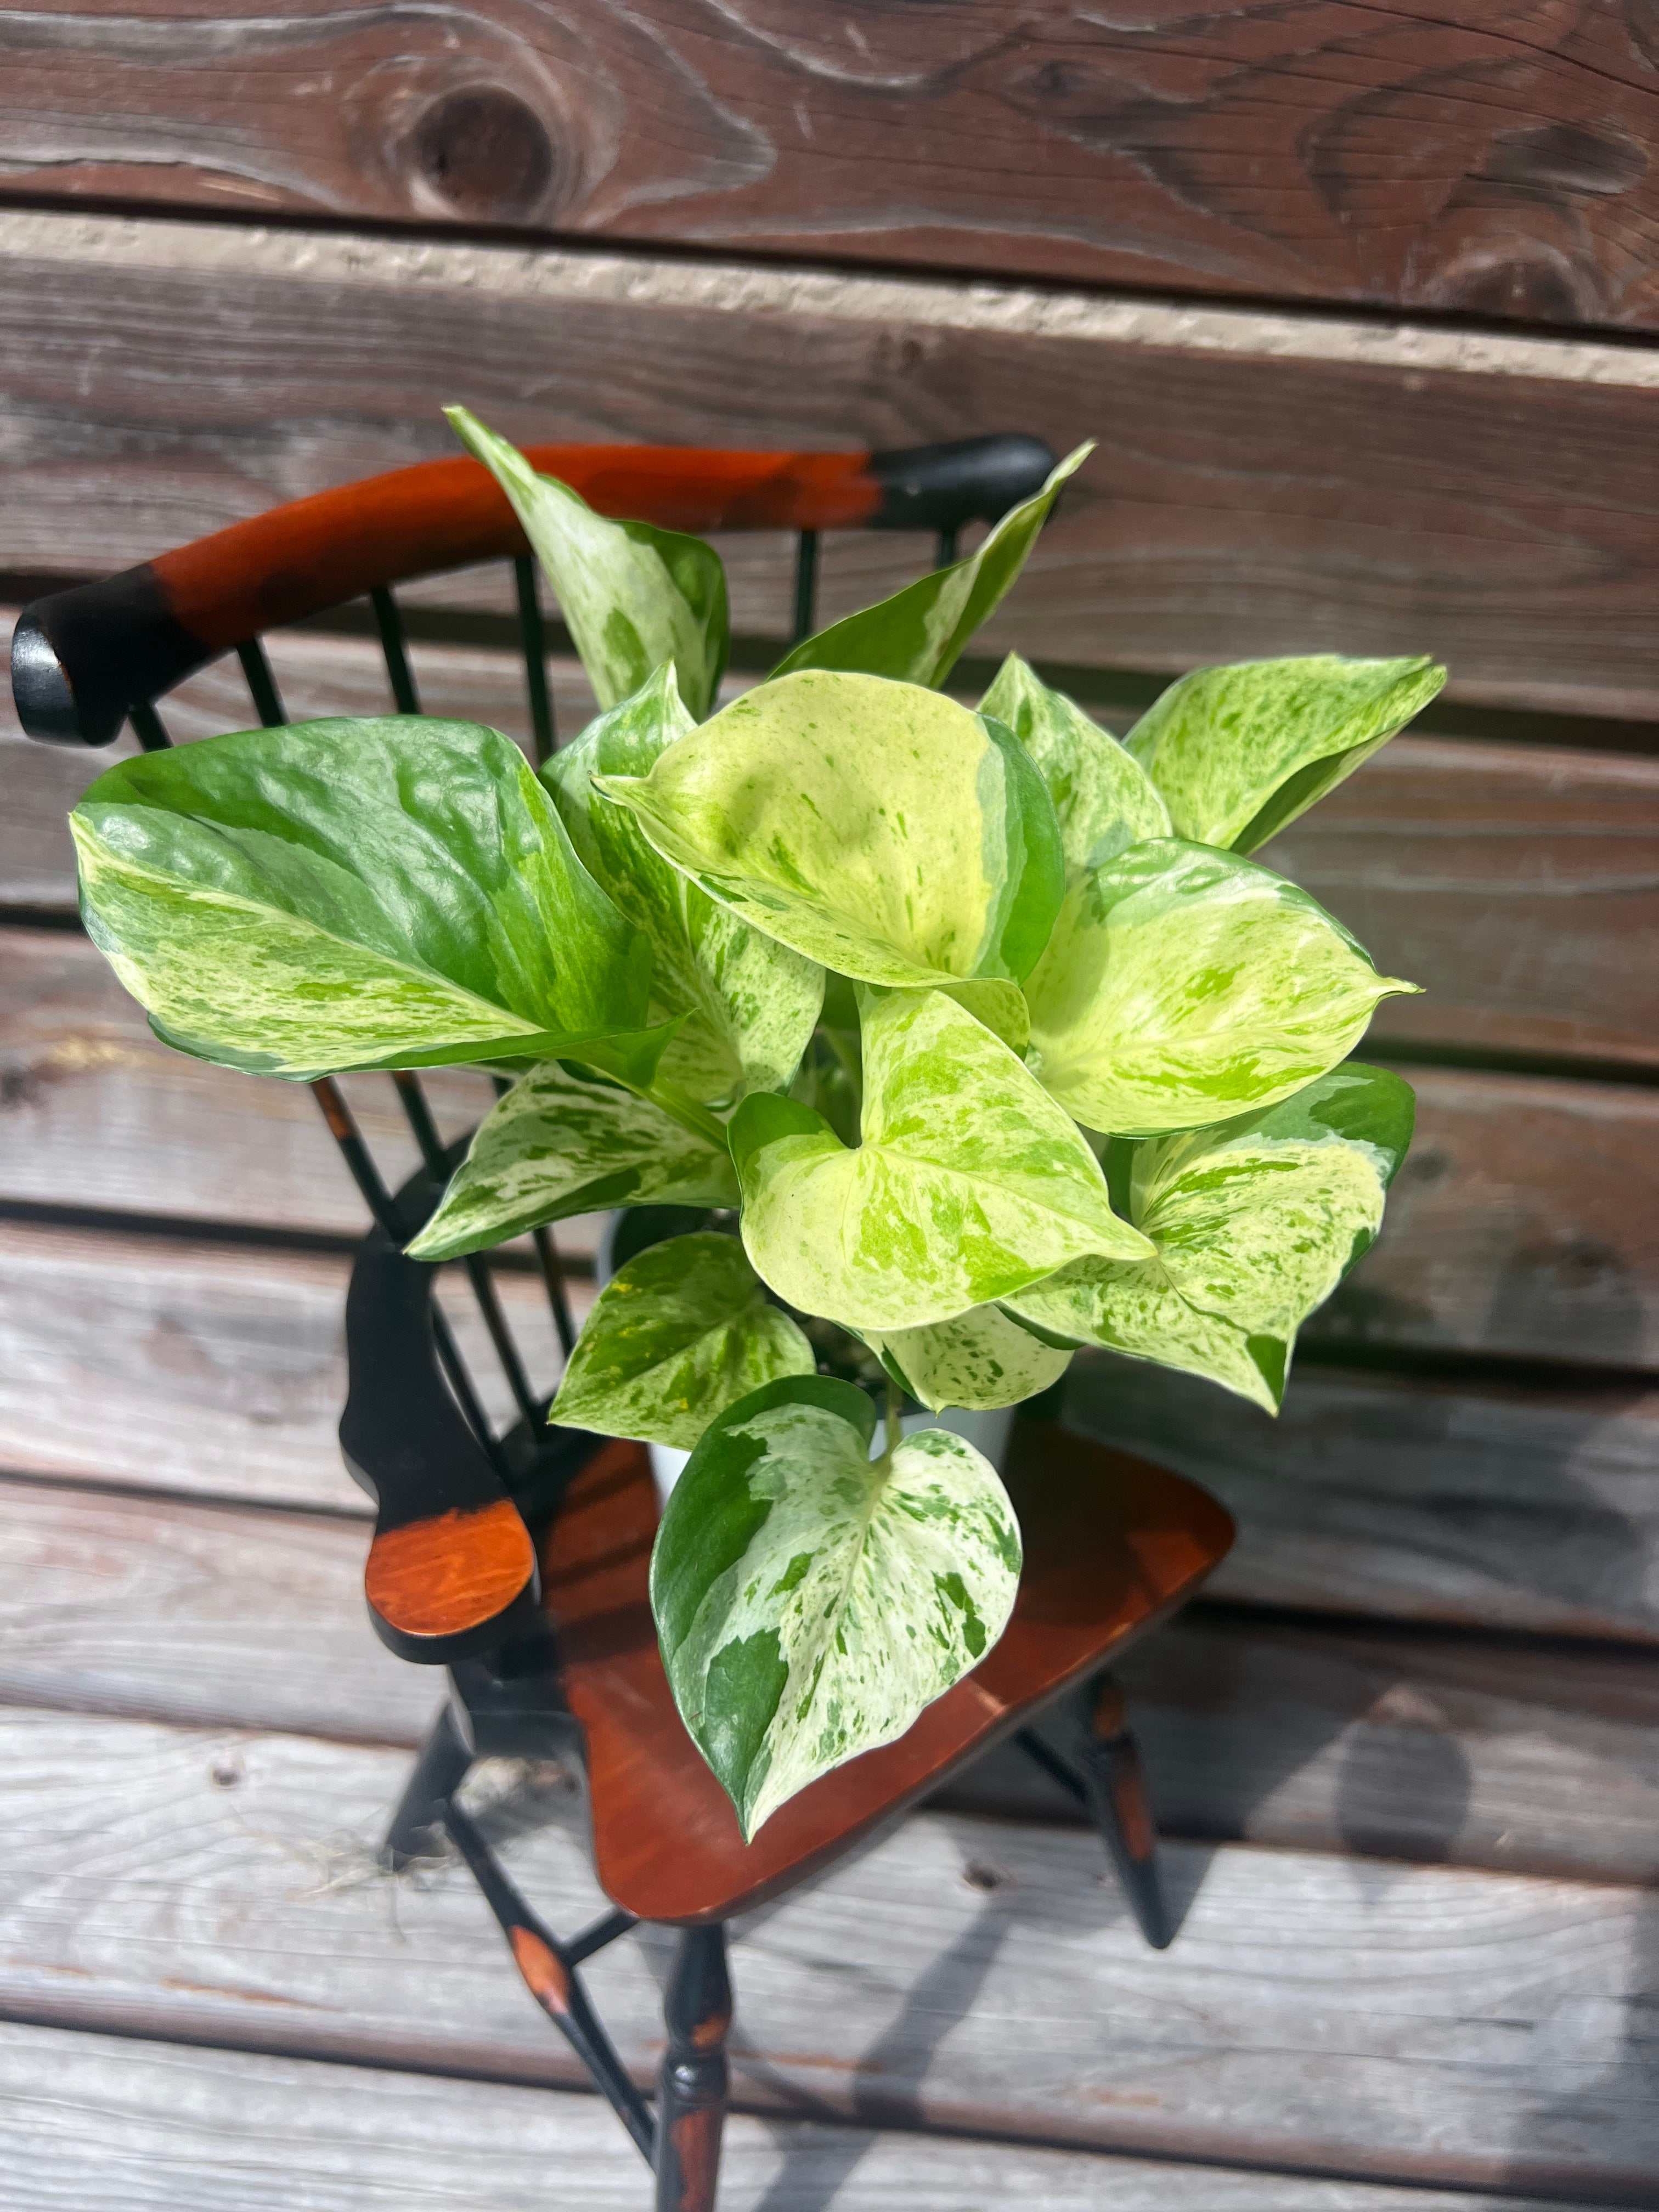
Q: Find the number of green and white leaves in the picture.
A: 14